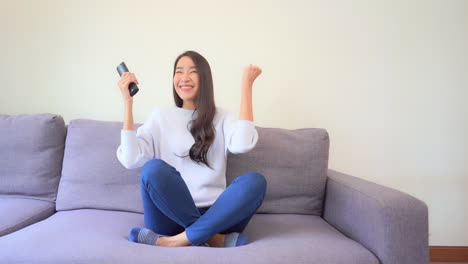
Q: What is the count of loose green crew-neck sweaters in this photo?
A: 0